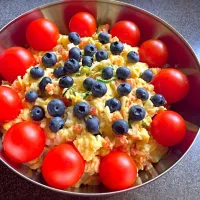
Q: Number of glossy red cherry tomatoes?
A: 11